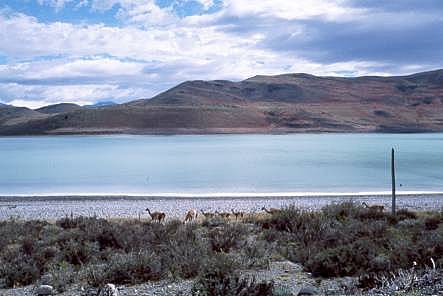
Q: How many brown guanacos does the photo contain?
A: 7